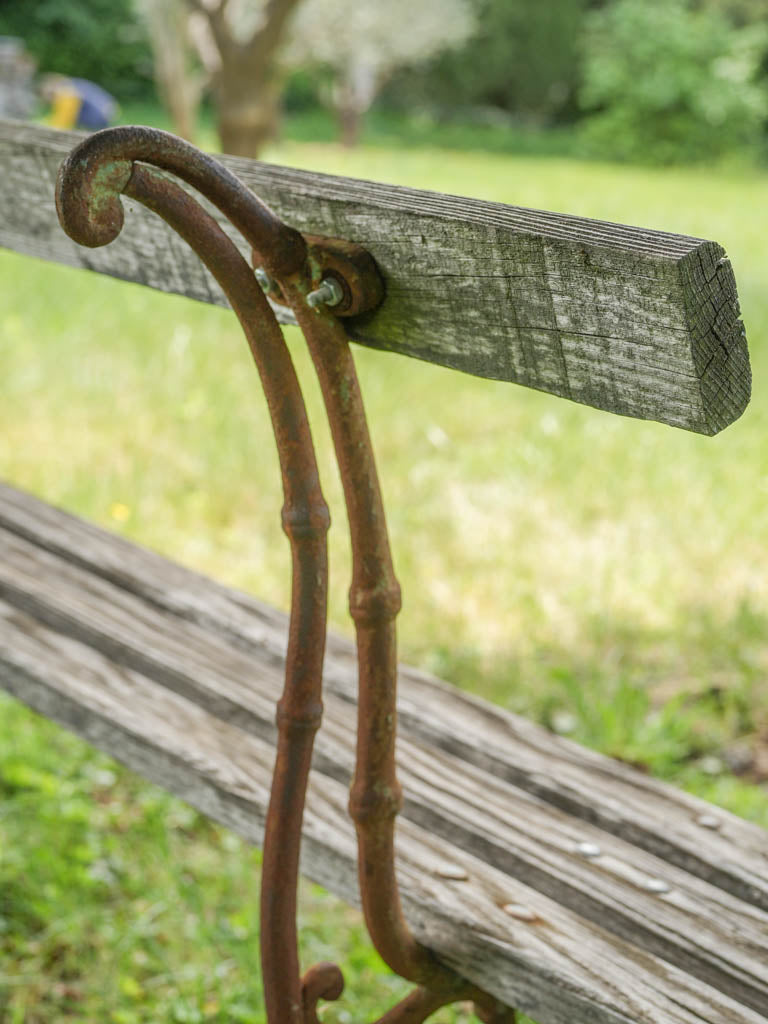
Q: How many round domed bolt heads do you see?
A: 5